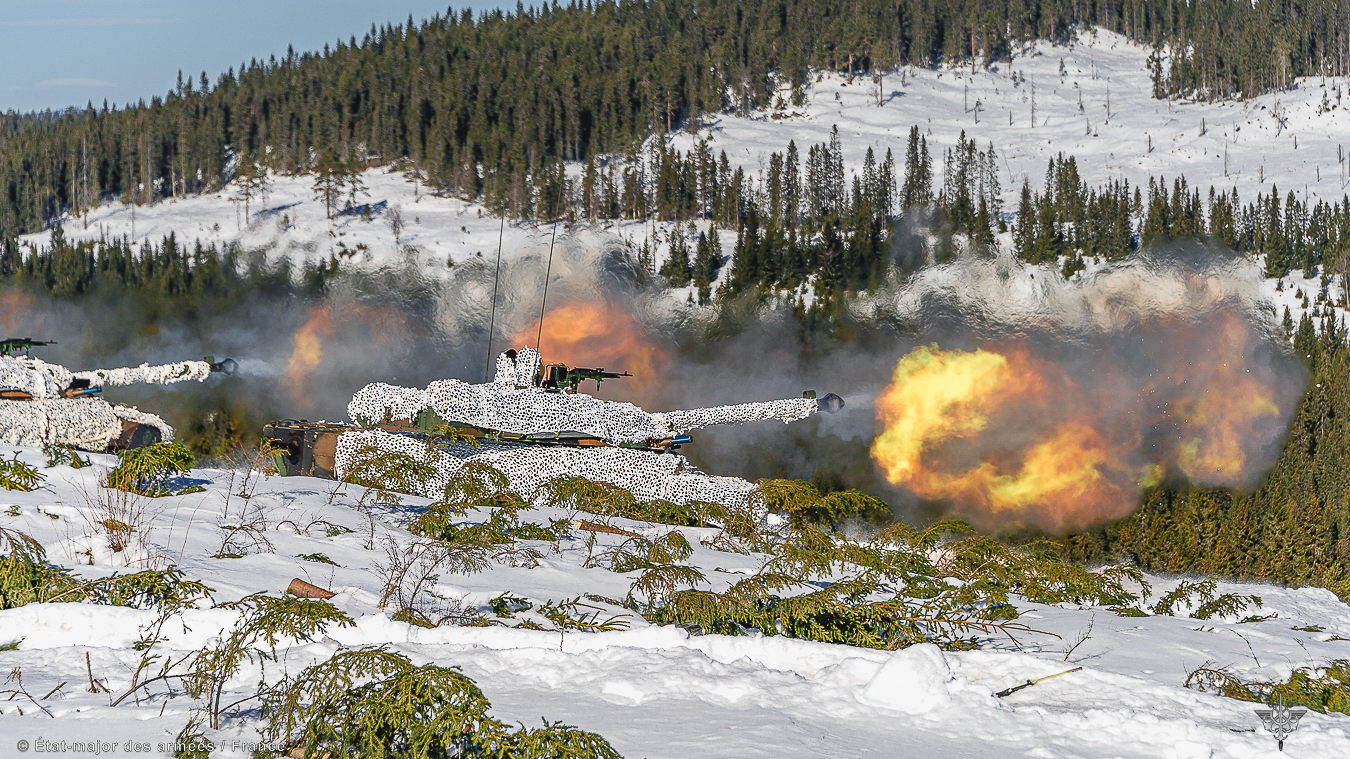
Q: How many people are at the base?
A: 0